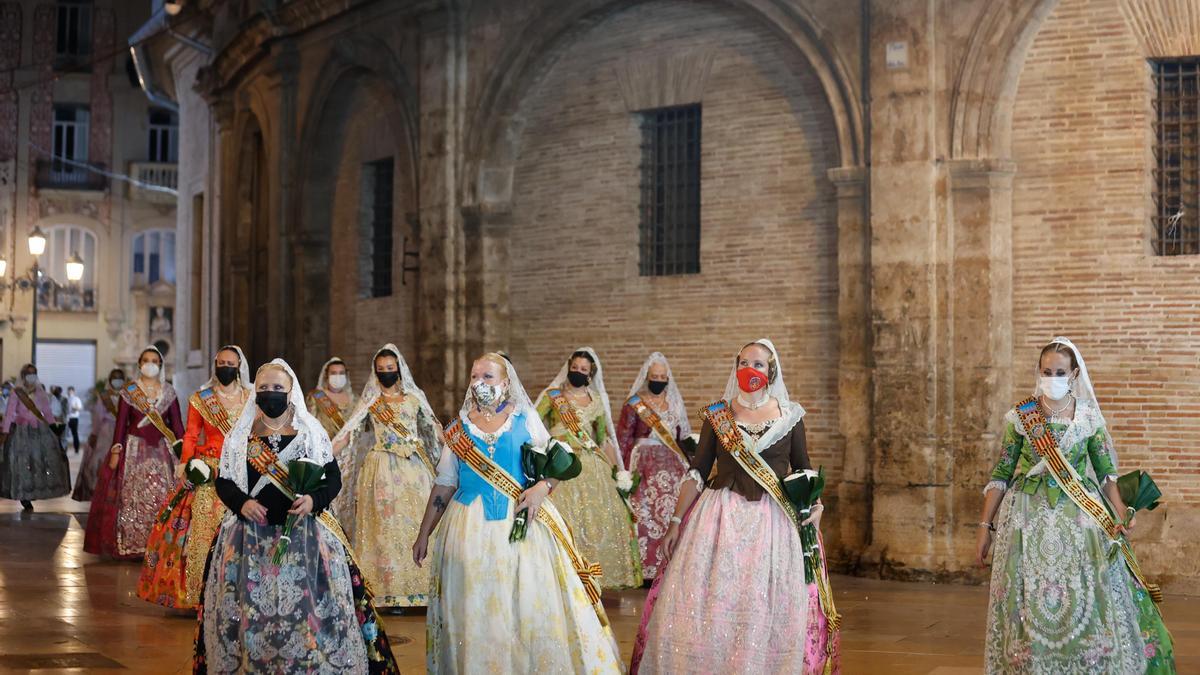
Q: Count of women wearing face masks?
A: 12